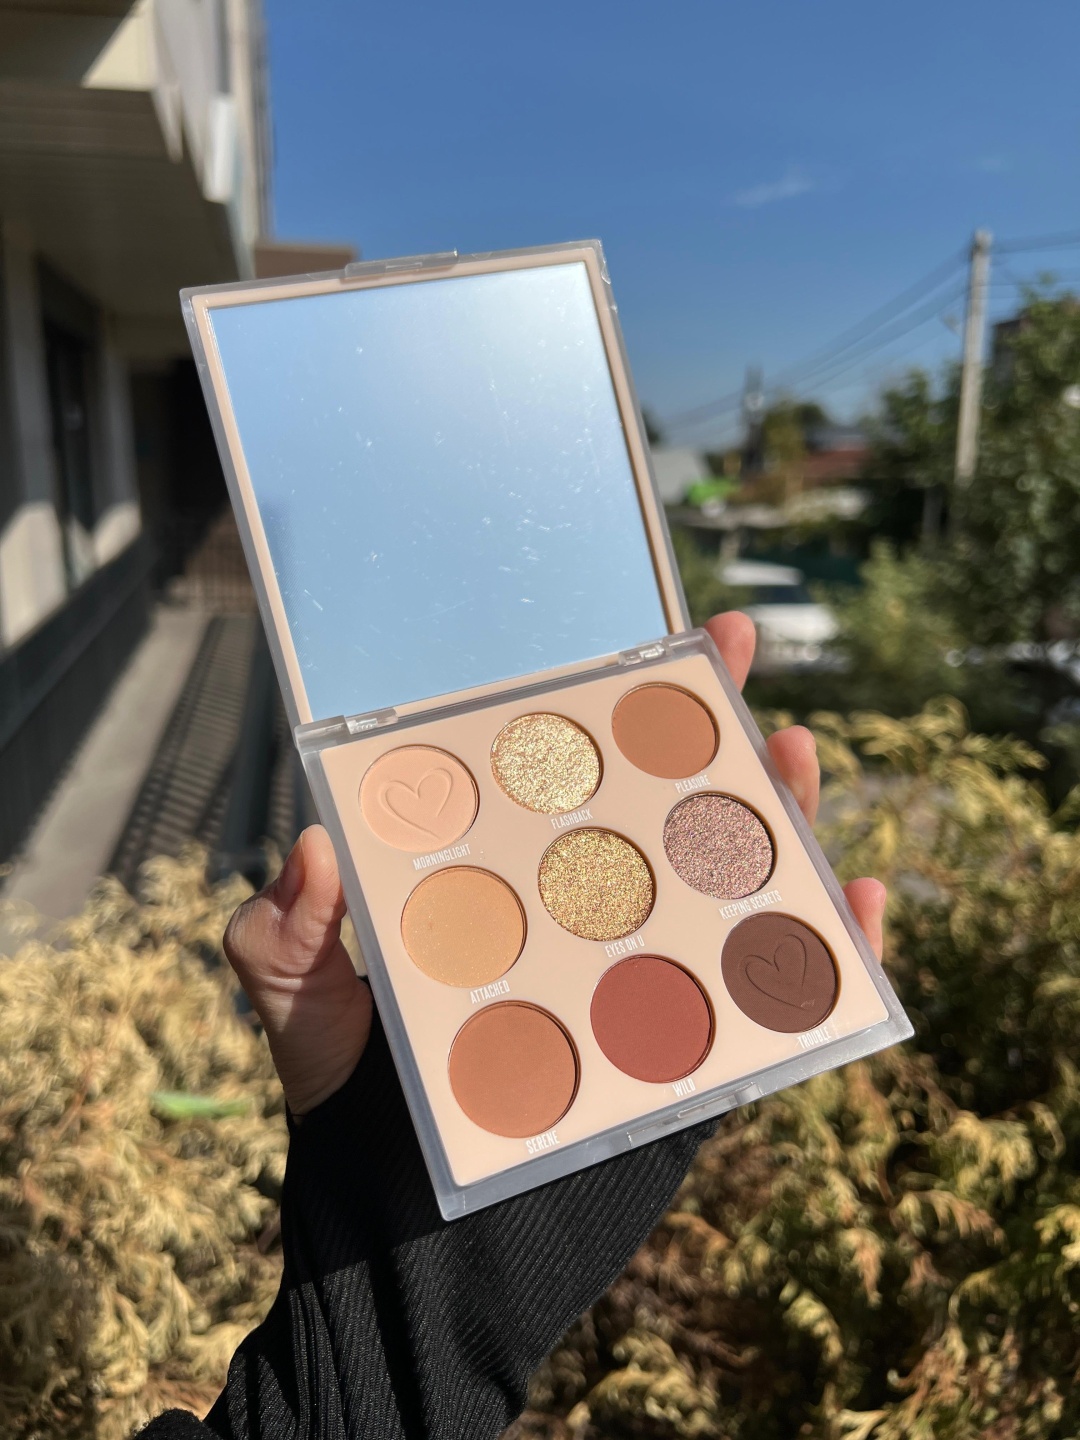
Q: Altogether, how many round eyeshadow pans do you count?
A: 9